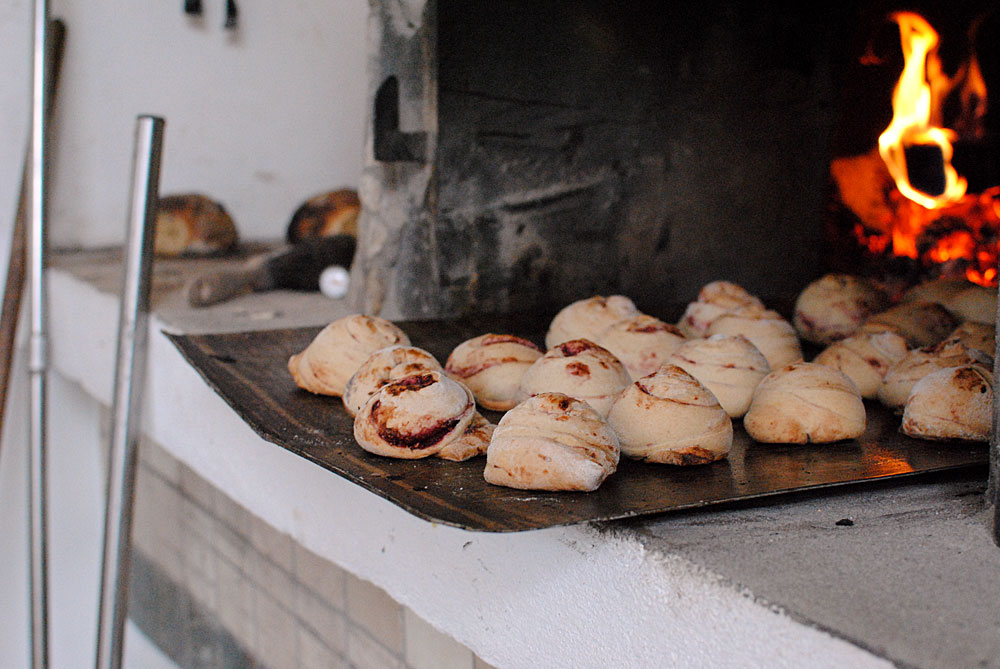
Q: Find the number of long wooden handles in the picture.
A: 1